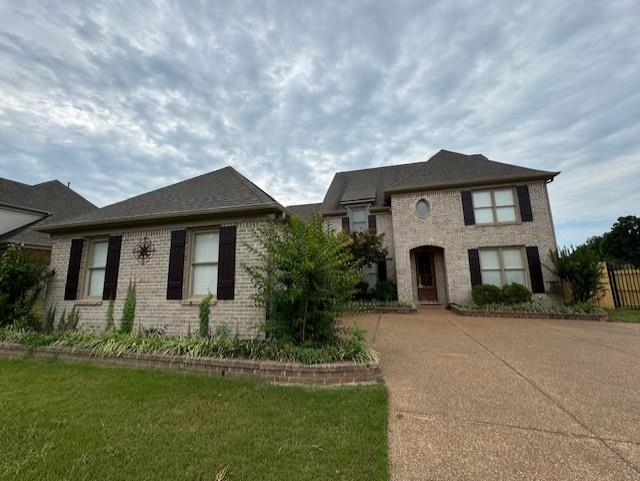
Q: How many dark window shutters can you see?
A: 11